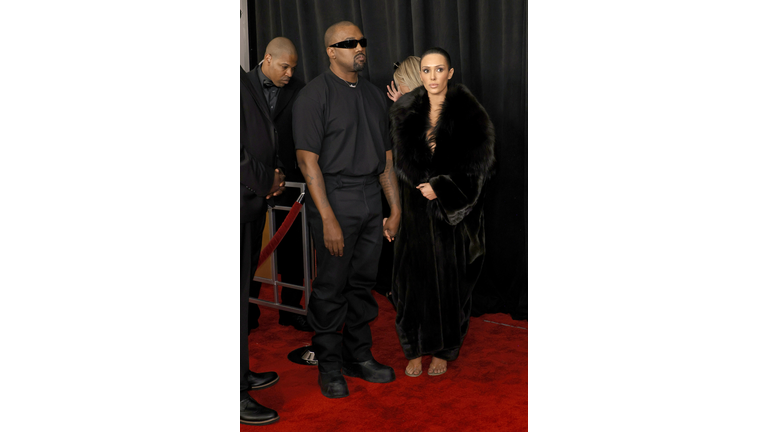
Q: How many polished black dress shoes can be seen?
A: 2